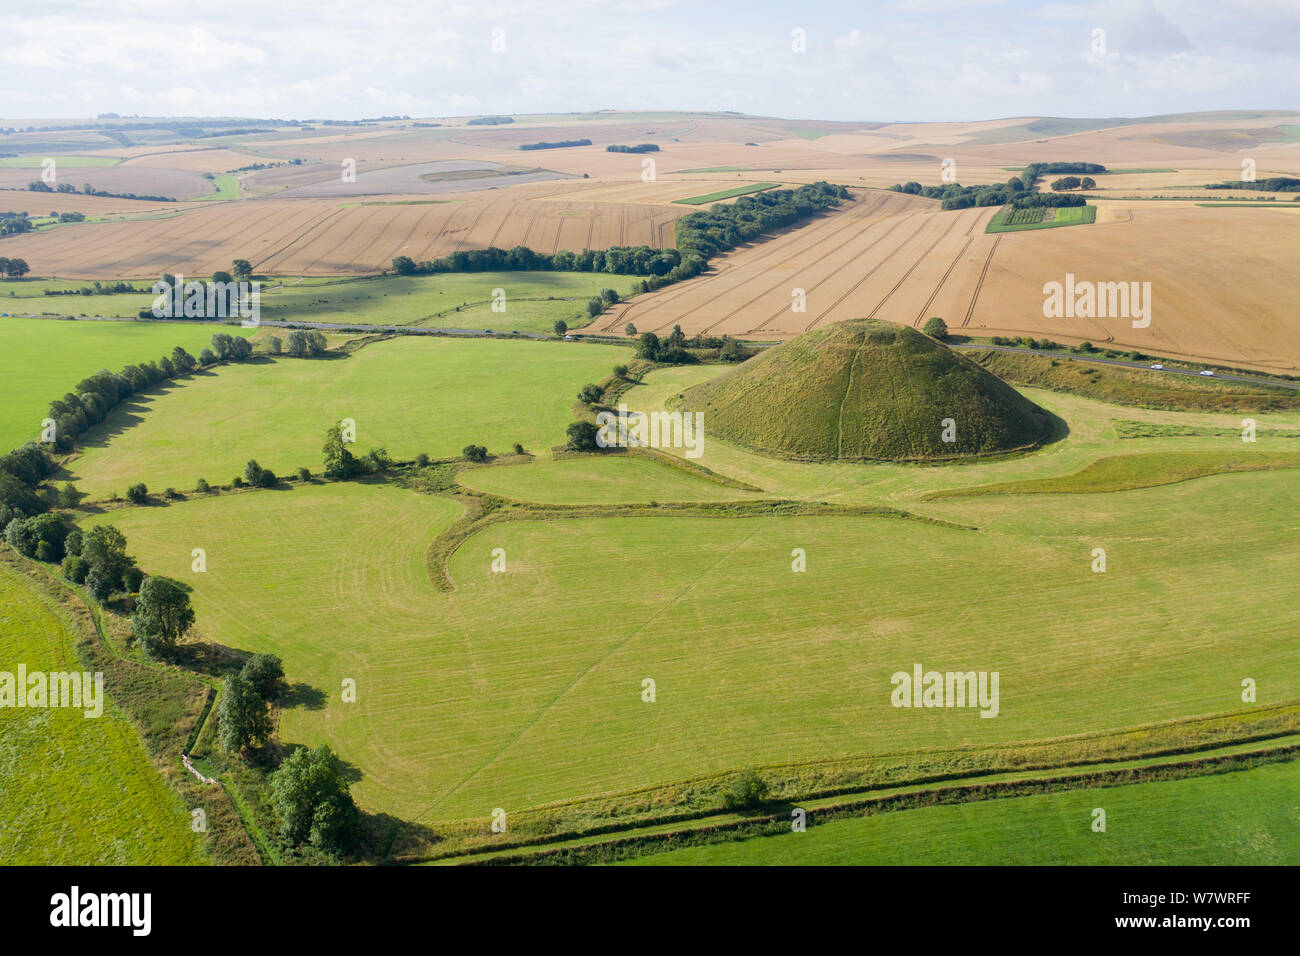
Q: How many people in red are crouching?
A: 0